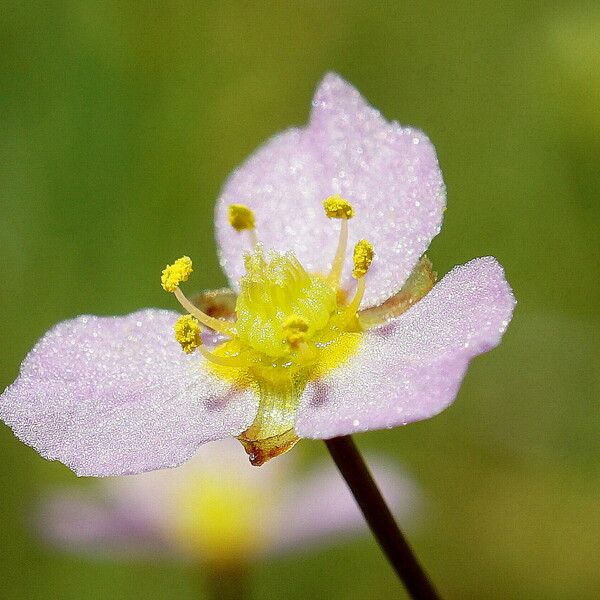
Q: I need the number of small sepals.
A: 3